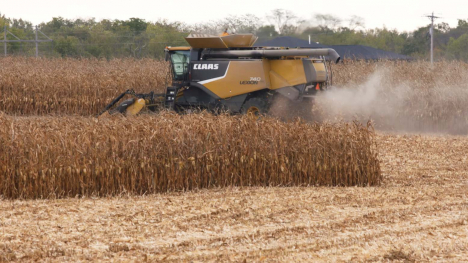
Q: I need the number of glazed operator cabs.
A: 1